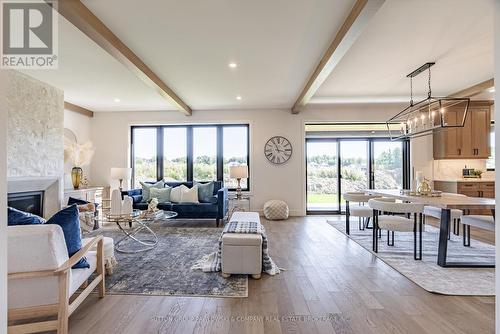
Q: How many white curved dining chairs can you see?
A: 4